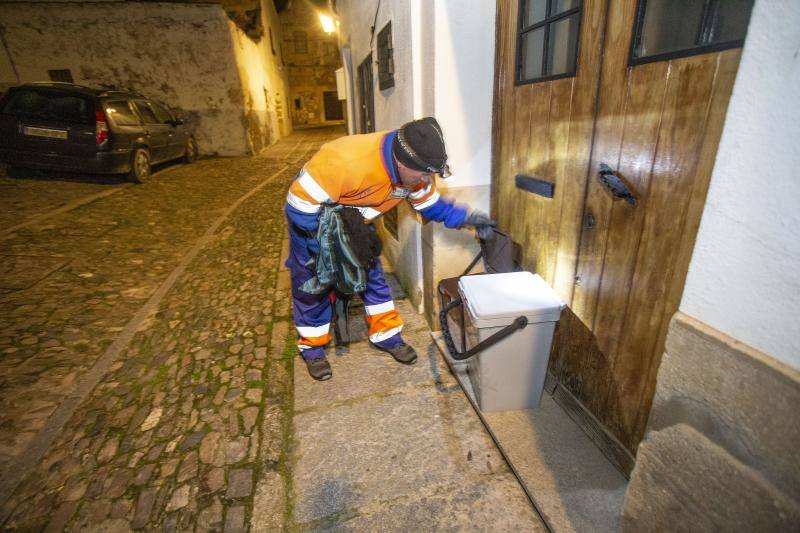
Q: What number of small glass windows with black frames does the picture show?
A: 2